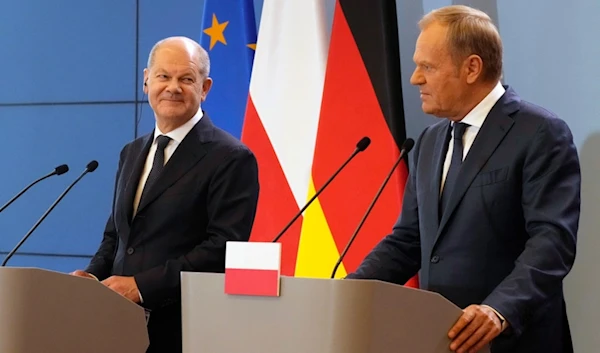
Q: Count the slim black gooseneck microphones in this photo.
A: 4